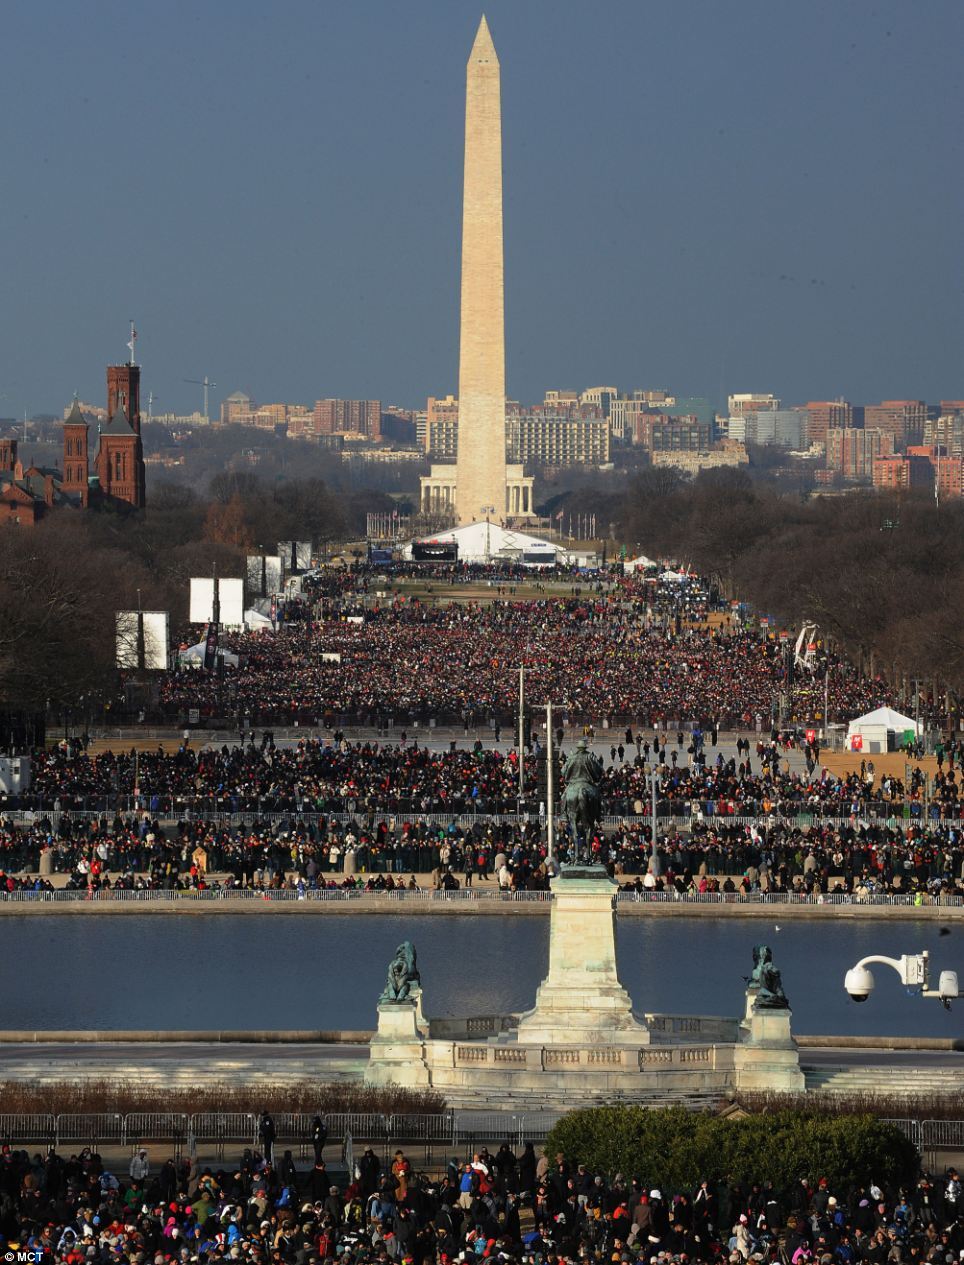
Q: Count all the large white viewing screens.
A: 4